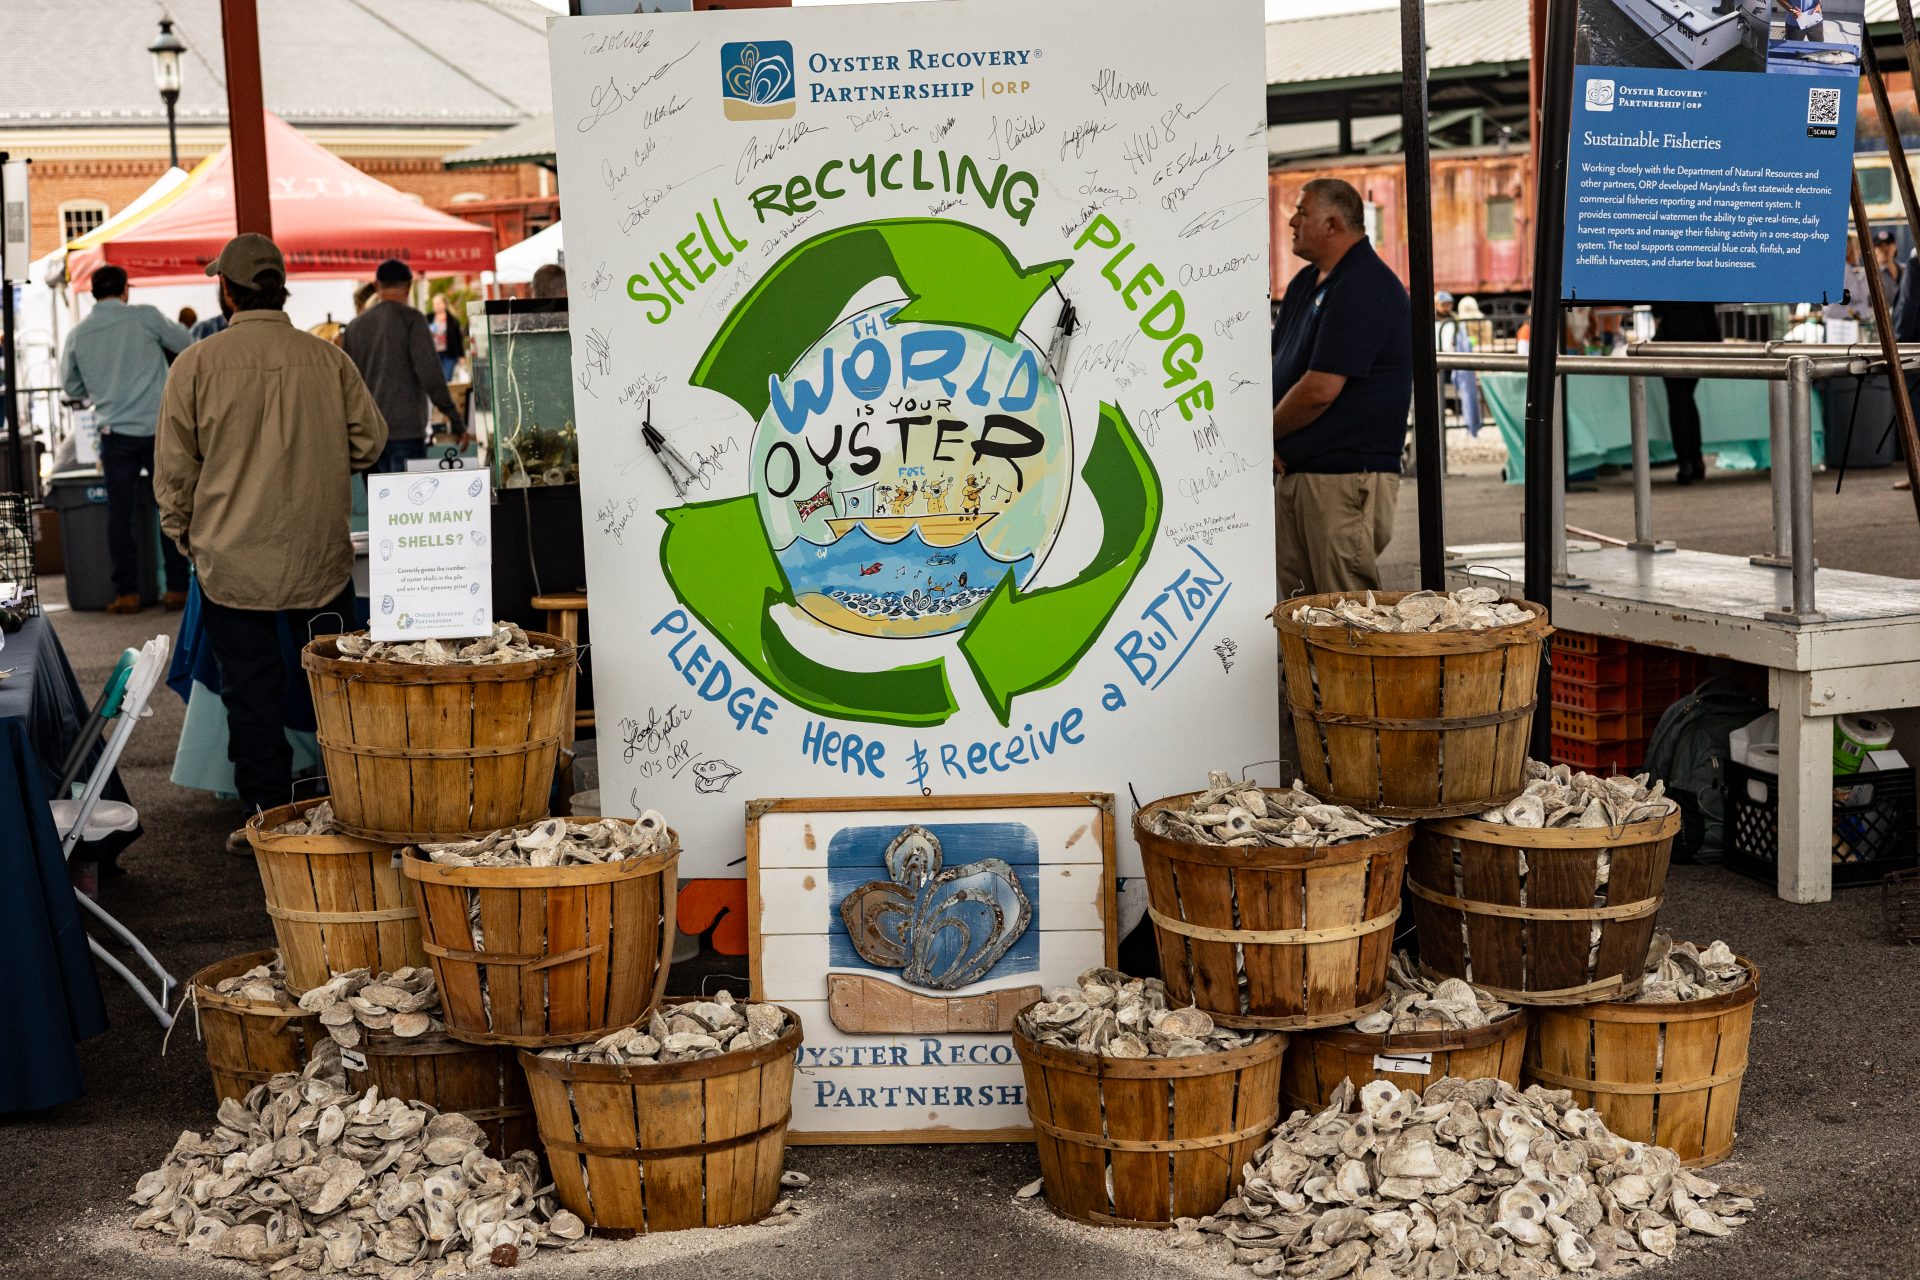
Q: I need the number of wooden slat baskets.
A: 12